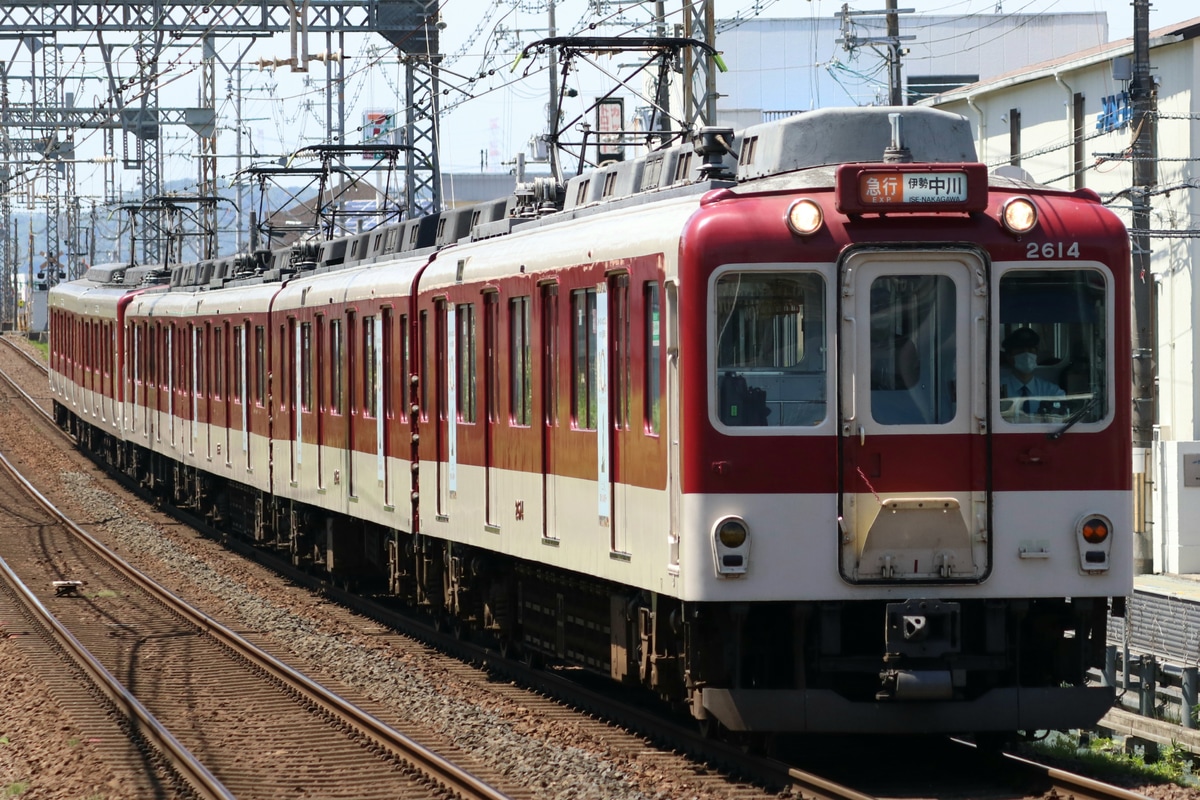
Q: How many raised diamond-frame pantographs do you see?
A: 5